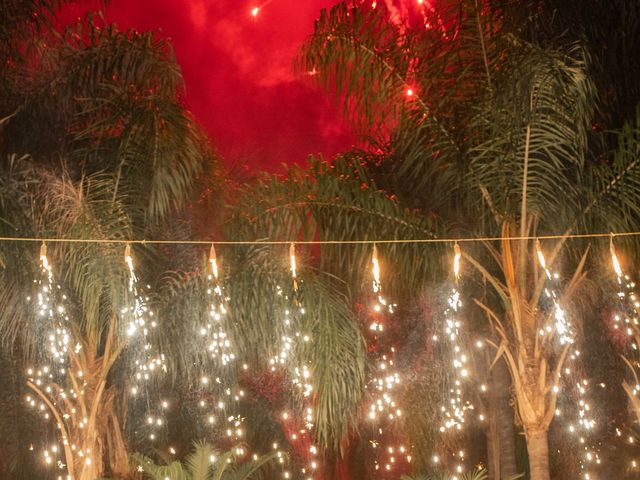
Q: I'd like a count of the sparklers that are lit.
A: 8